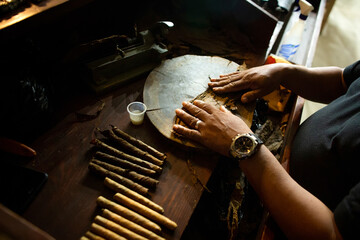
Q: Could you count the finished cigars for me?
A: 8